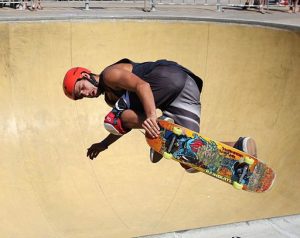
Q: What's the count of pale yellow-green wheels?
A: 4